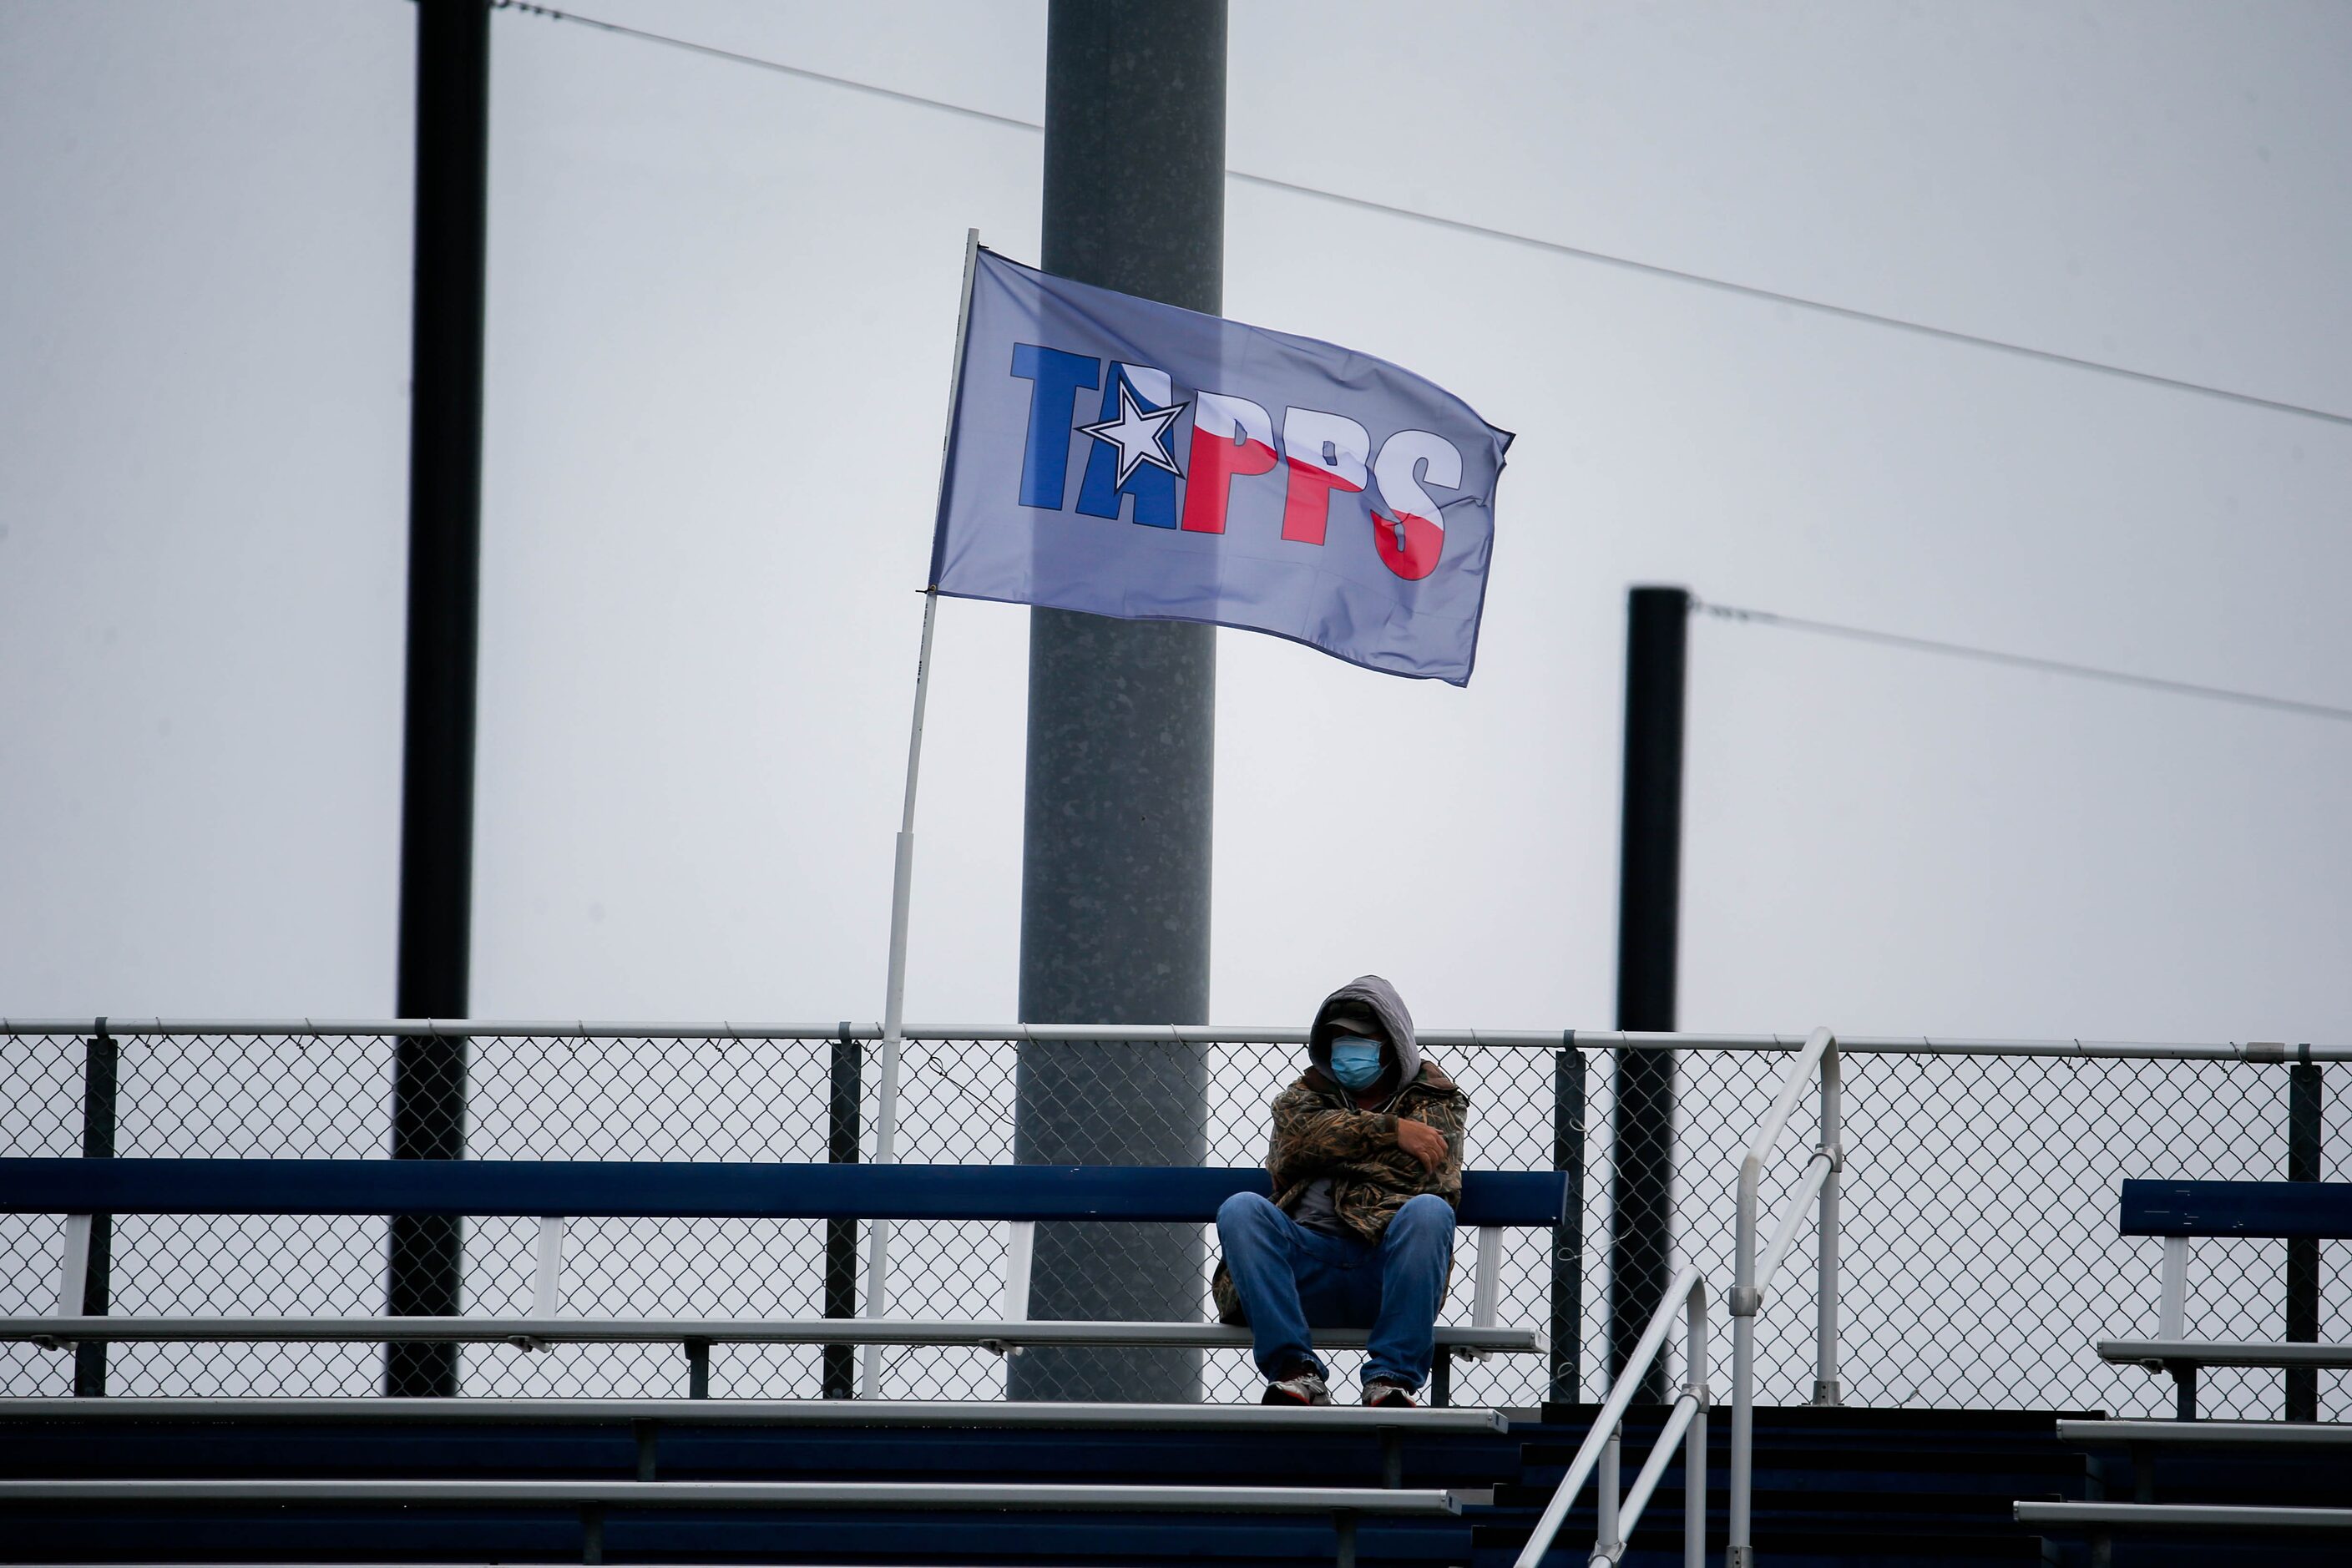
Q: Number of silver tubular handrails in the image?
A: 2